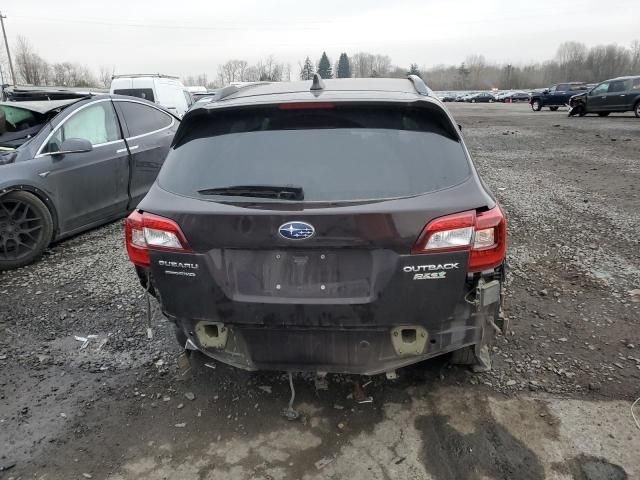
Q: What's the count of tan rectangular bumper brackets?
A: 2